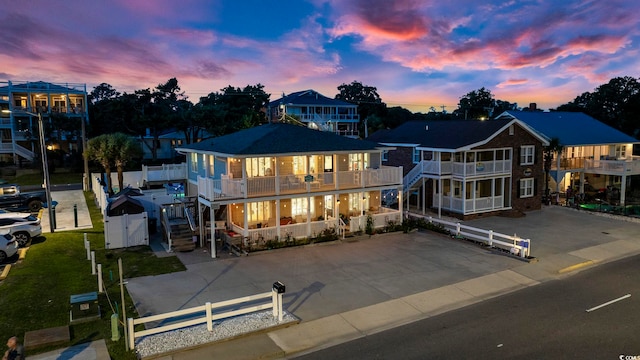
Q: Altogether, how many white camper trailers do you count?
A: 0